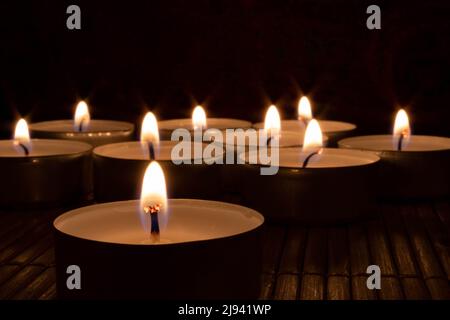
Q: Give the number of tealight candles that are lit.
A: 9